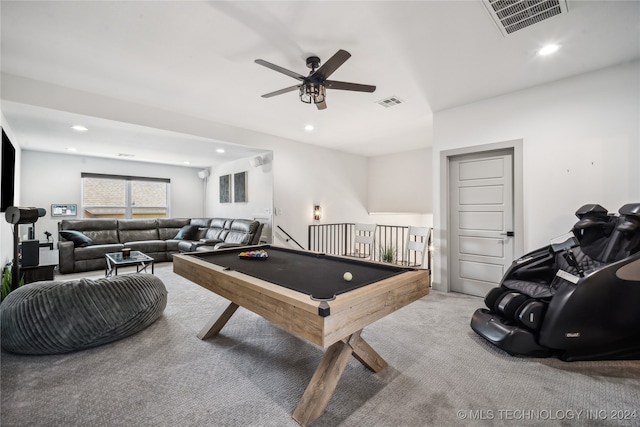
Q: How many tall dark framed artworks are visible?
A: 2